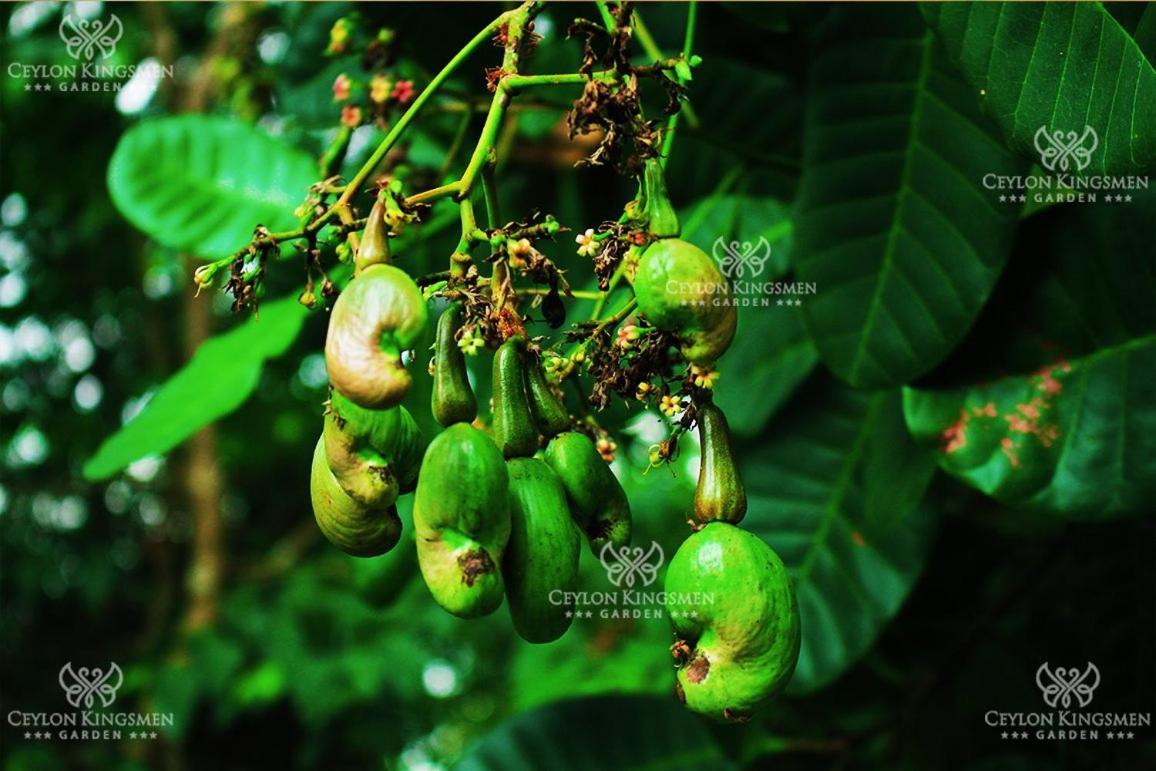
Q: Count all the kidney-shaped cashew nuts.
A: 8